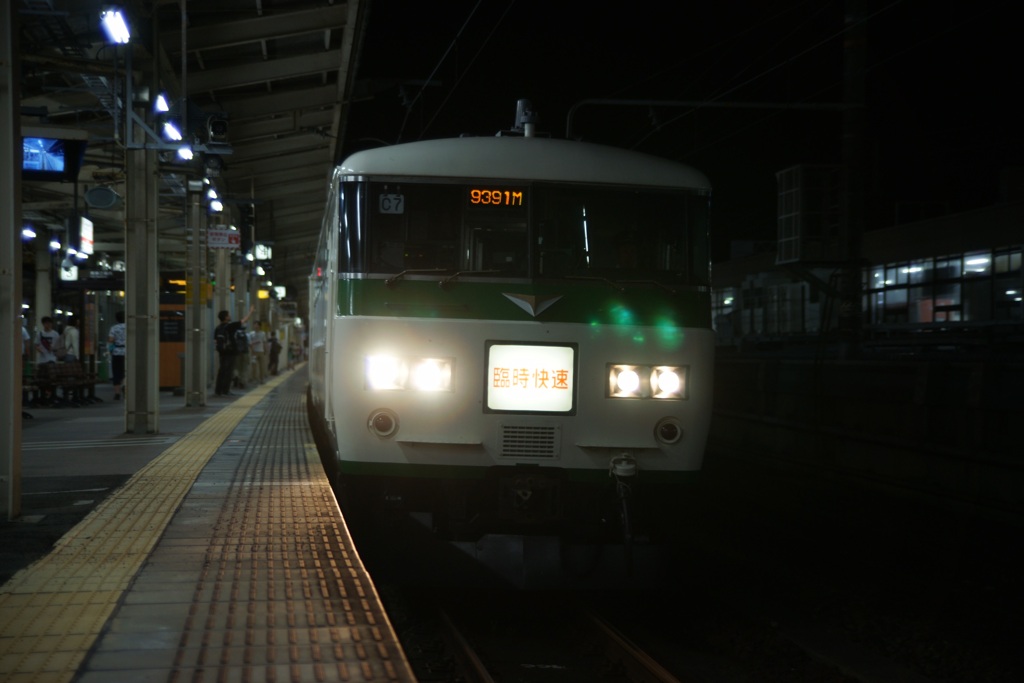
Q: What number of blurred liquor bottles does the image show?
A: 0